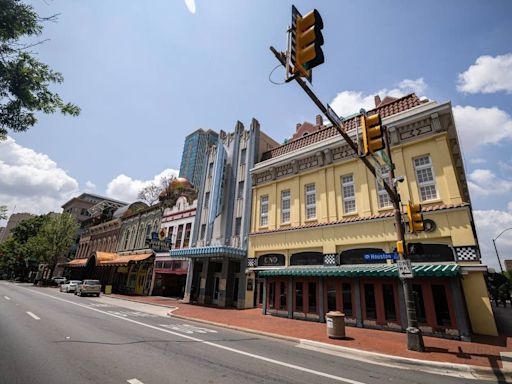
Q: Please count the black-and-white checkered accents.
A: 3